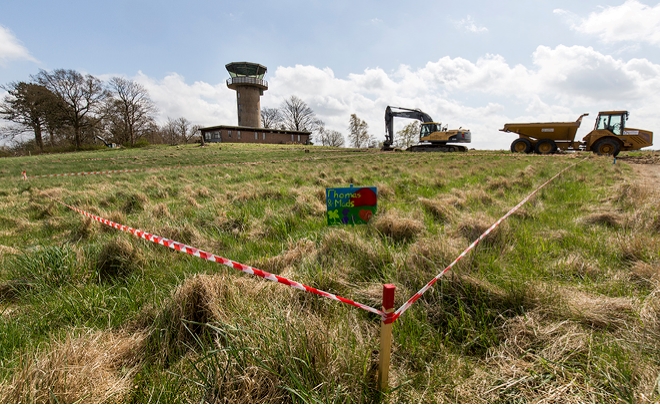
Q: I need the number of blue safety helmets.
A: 0